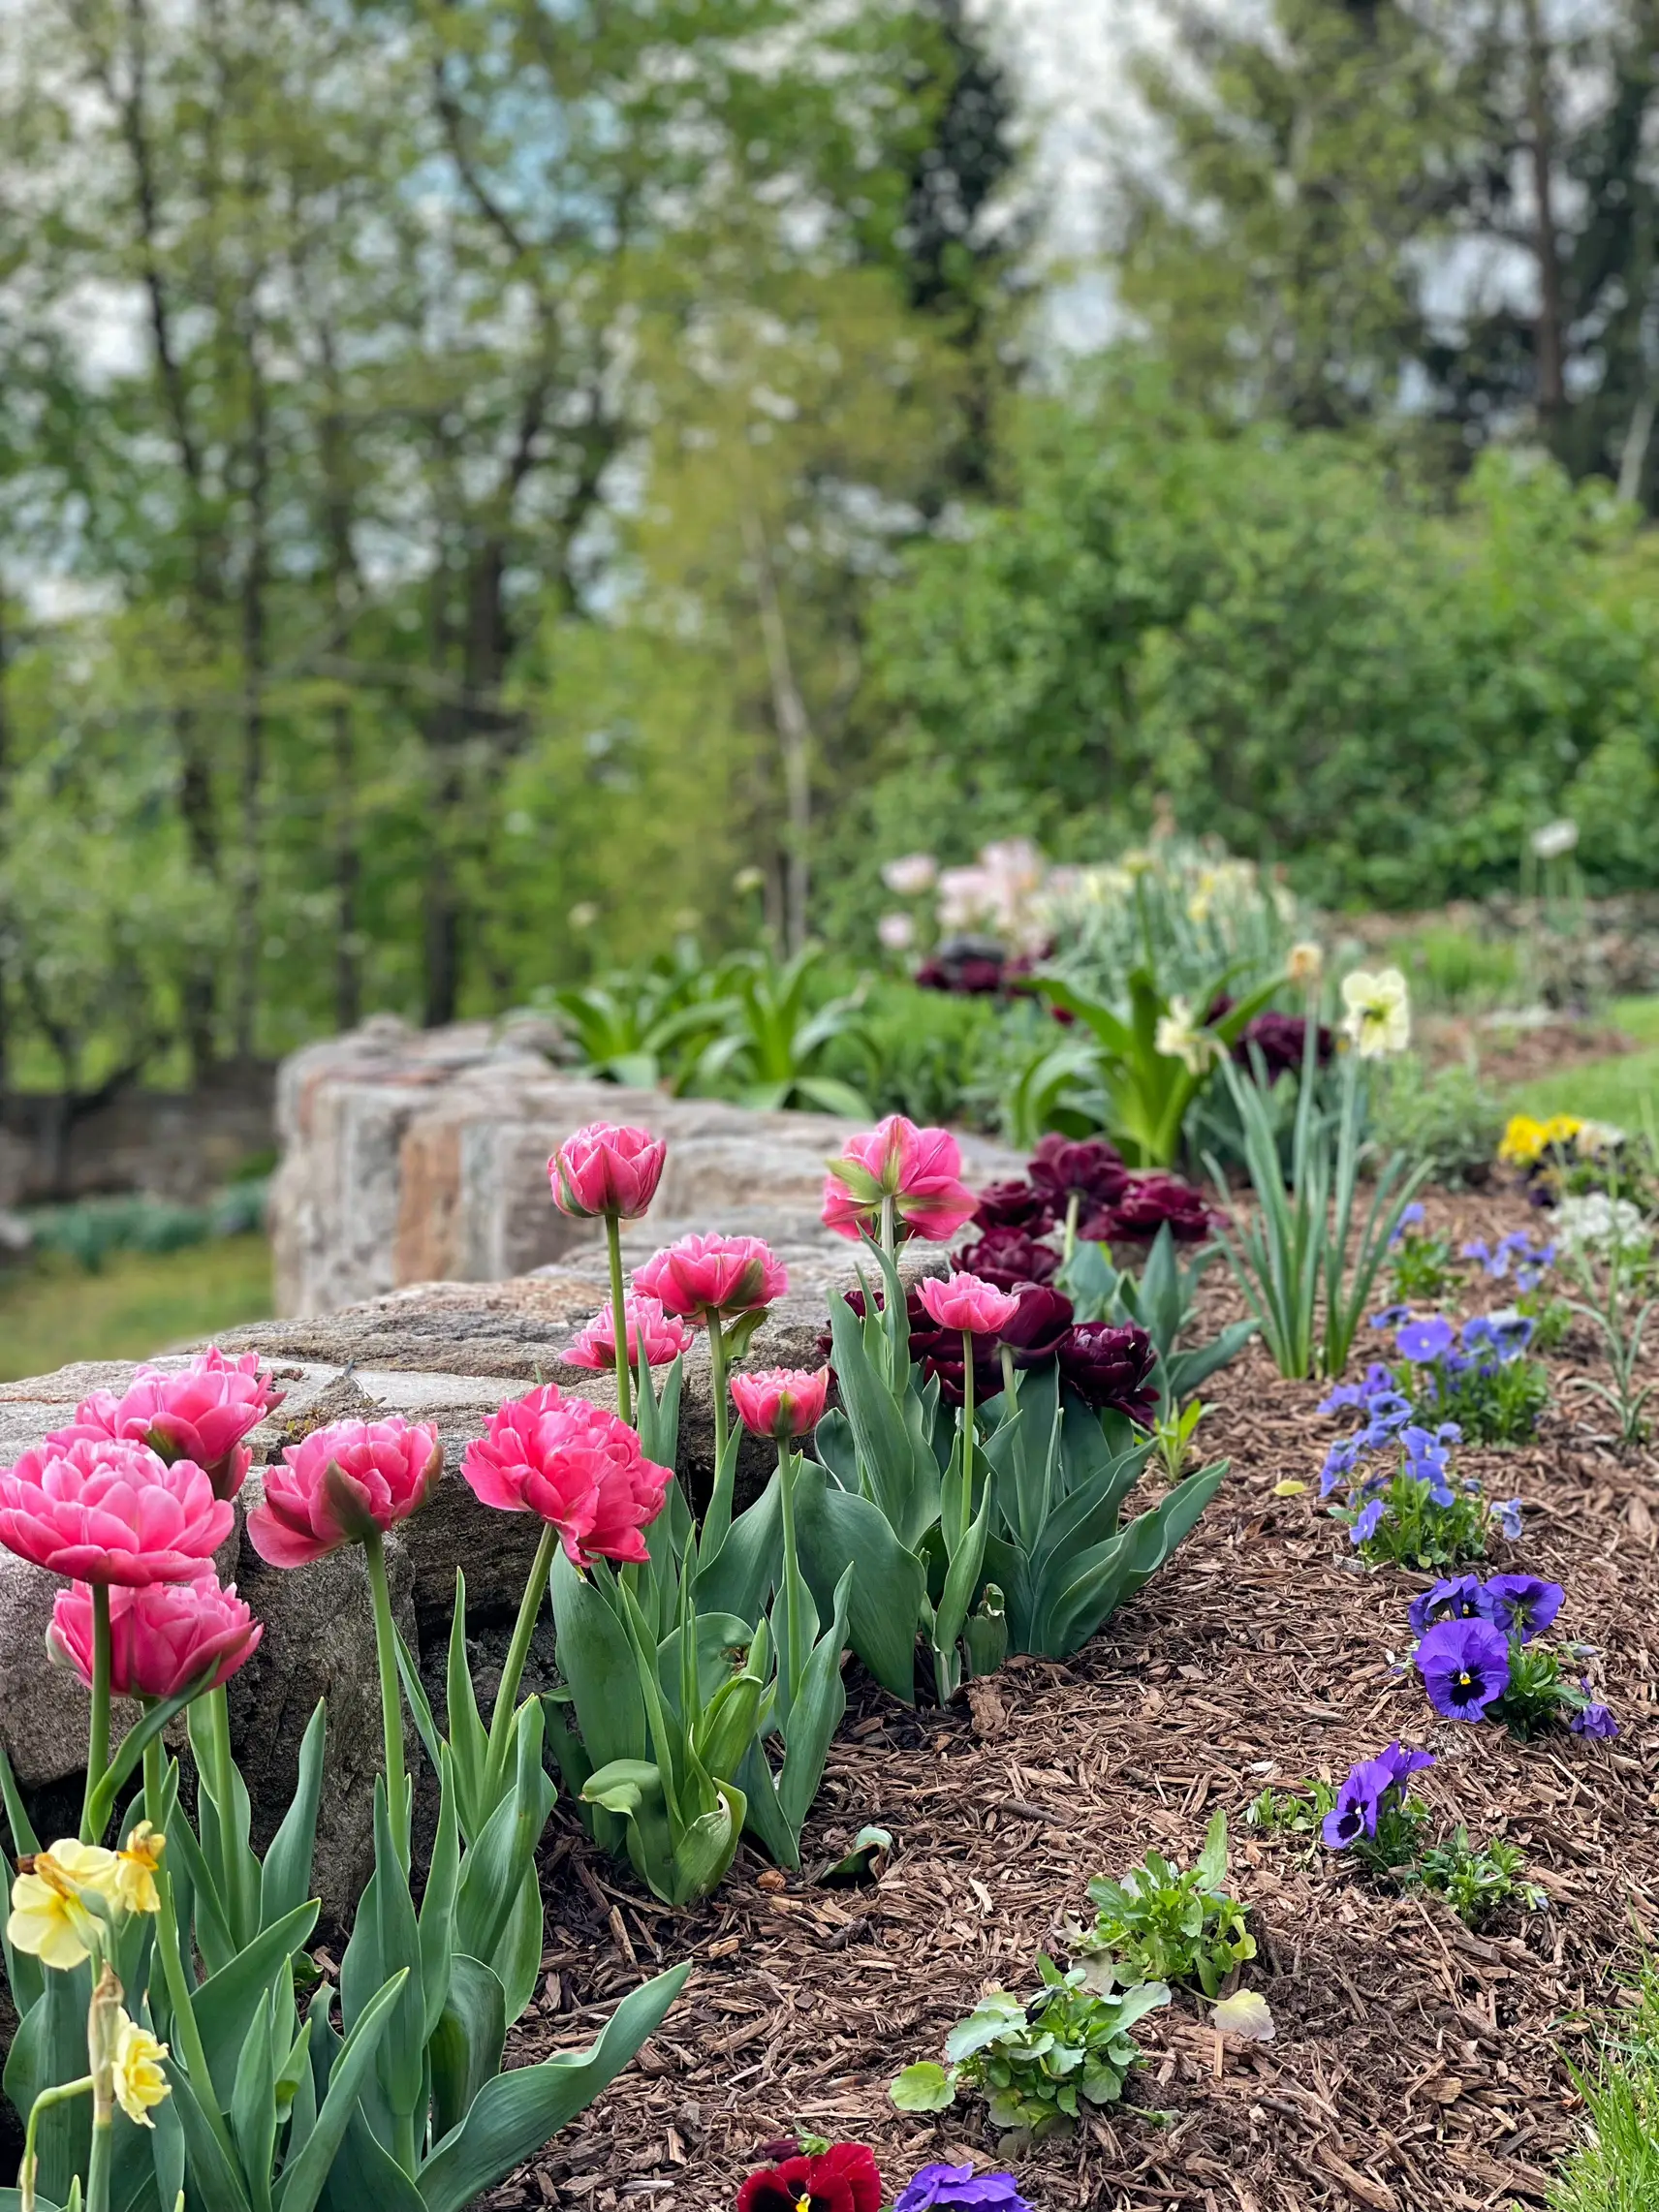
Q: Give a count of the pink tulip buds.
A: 11